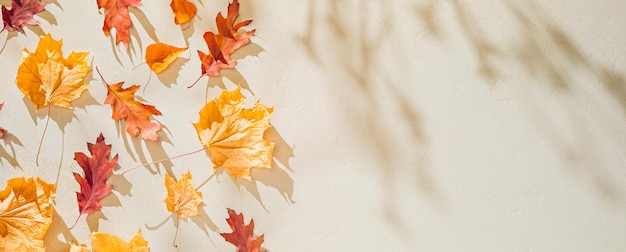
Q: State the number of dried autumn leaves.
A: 14